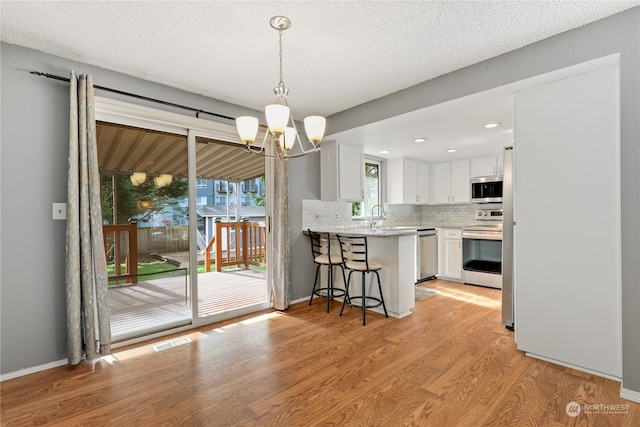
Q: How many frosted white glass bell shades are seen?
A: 4